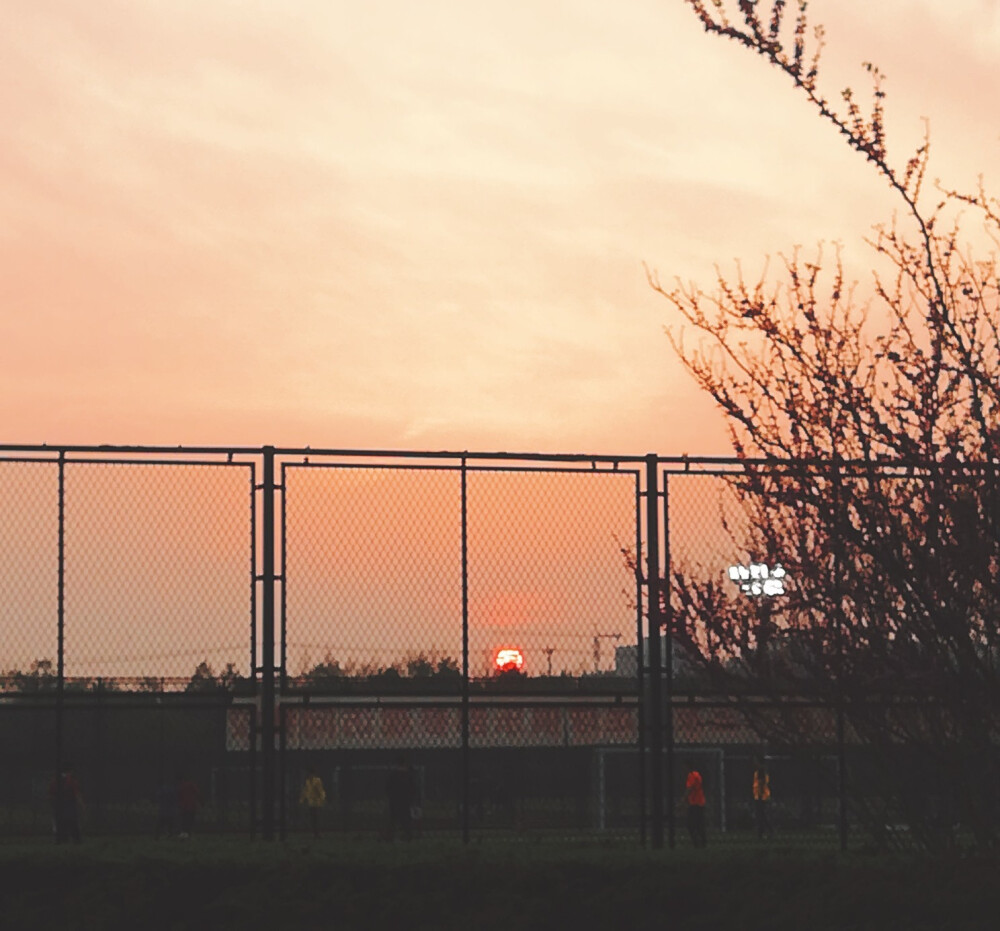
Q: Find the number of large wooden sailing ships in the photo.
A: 0